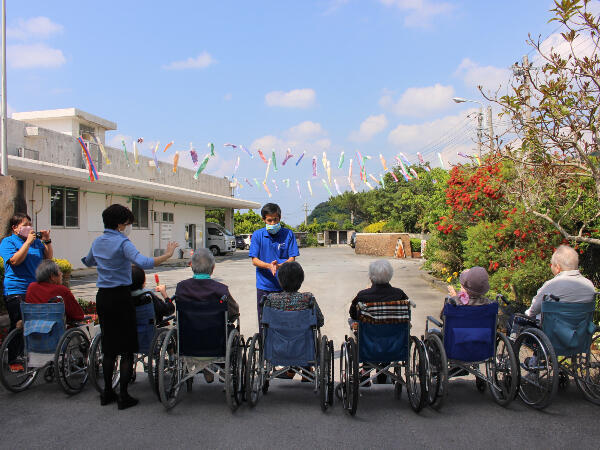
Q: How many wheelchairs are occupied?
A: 7